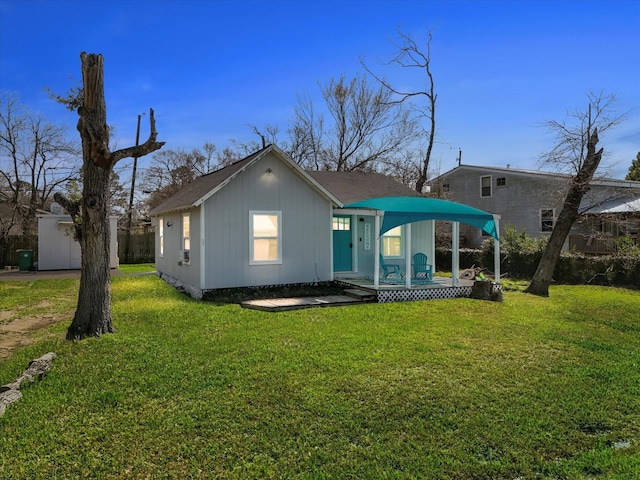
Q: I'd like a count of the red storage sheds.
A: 0